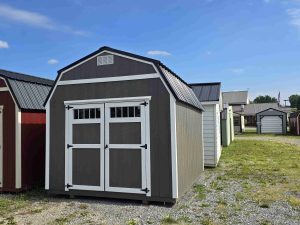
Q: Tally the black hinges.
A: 6